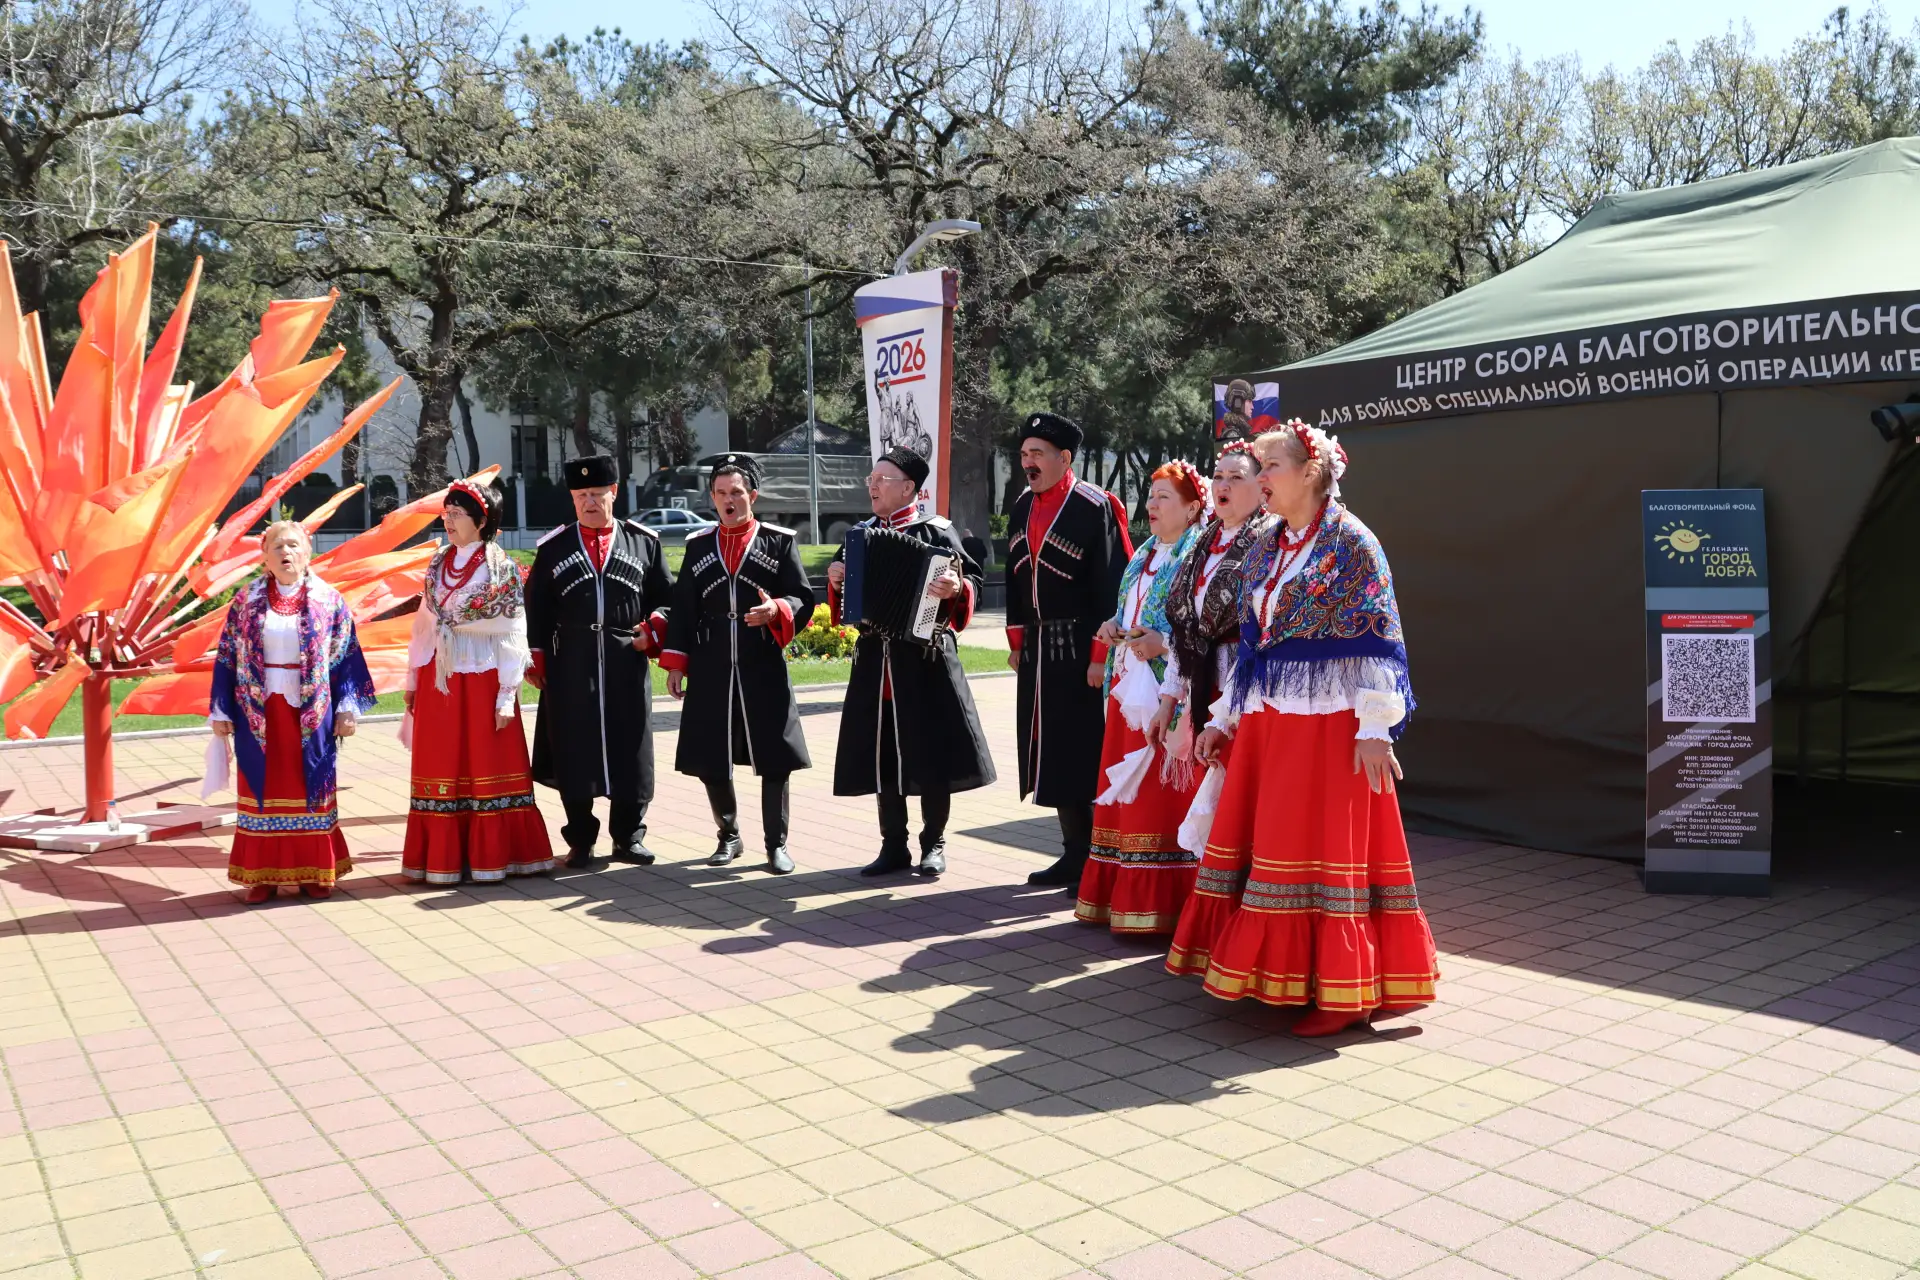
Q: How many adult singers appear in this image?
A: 9